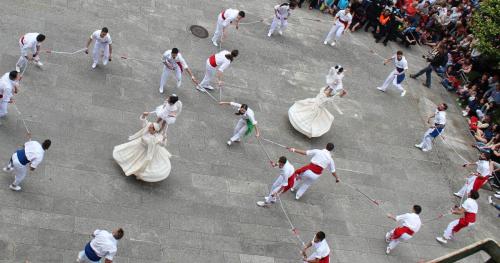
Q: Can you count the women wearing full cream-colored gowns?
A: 2